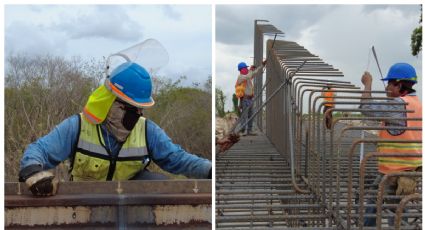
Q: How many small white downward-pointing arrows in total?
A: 3